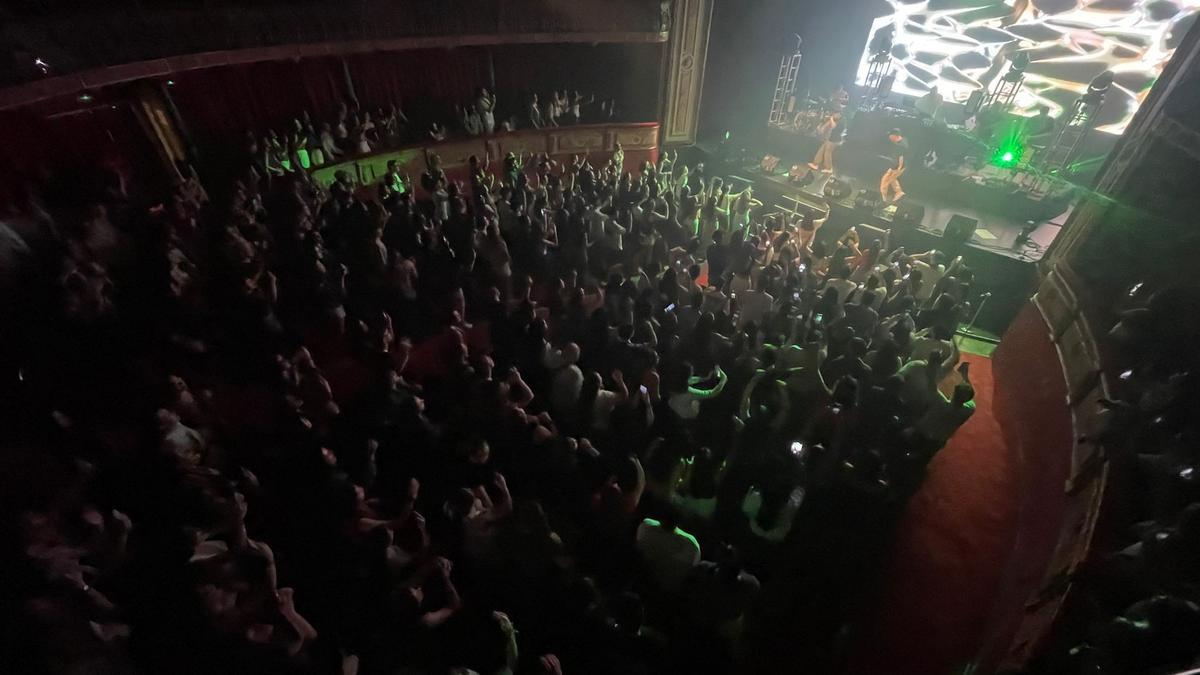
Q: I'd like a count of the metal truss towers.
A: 4